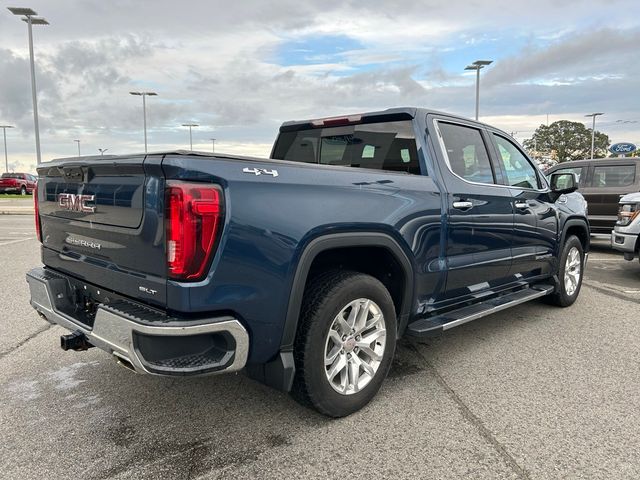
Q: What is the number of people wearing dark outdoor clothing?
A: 0